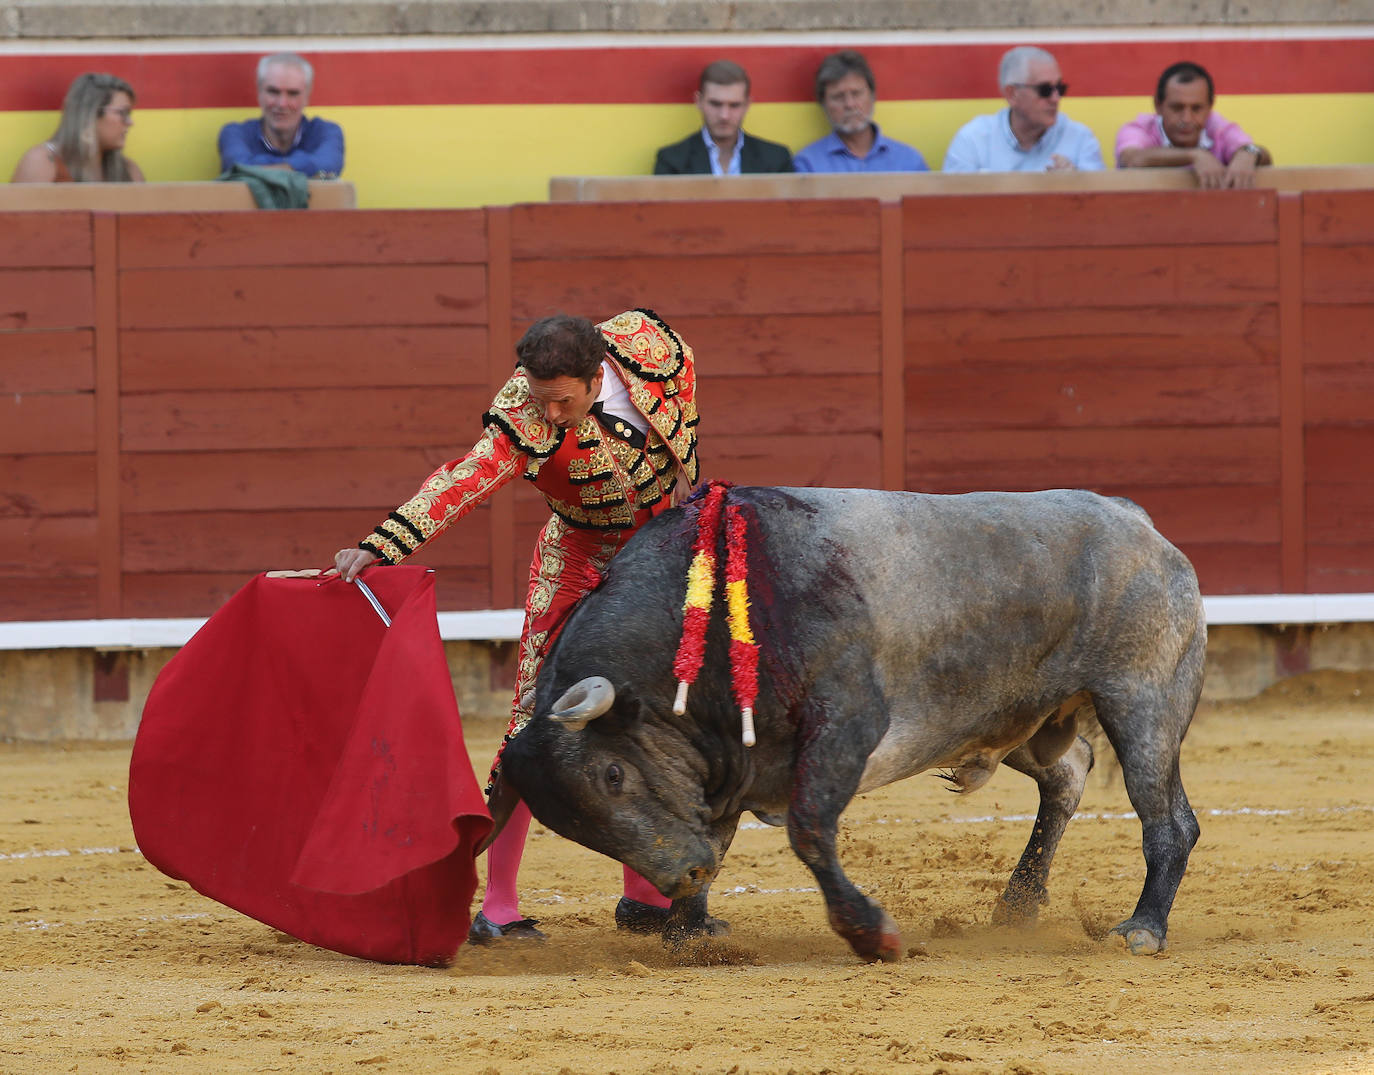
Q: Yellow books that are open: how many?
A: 0